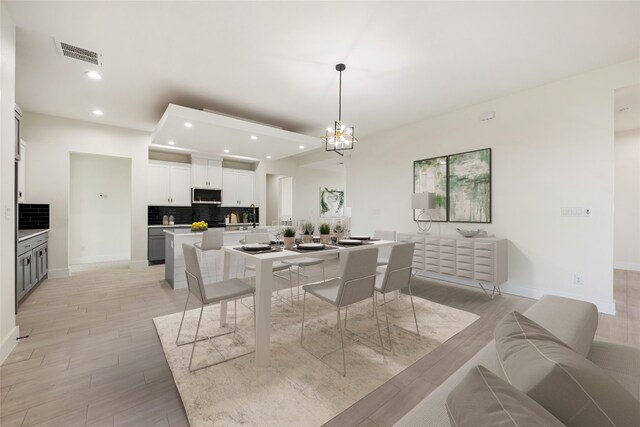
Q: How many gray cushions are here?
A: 2